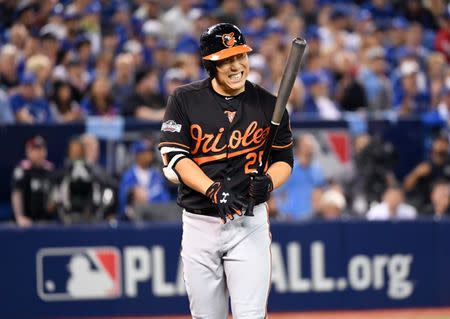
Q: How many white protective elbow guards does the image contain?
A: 1